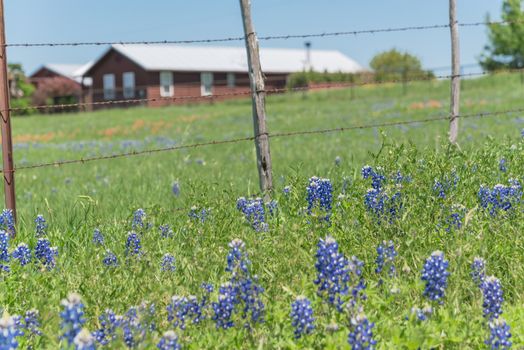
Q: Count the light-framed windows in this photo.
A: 5